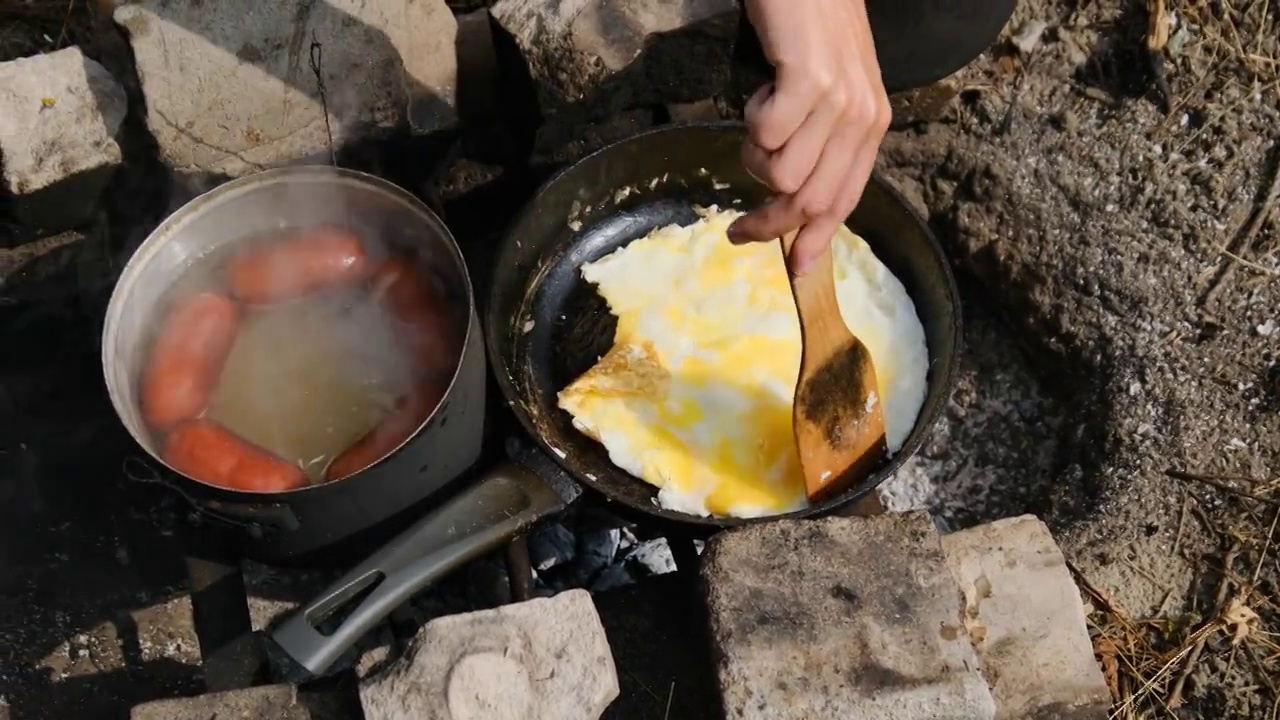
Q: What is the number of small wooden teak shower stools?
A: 0